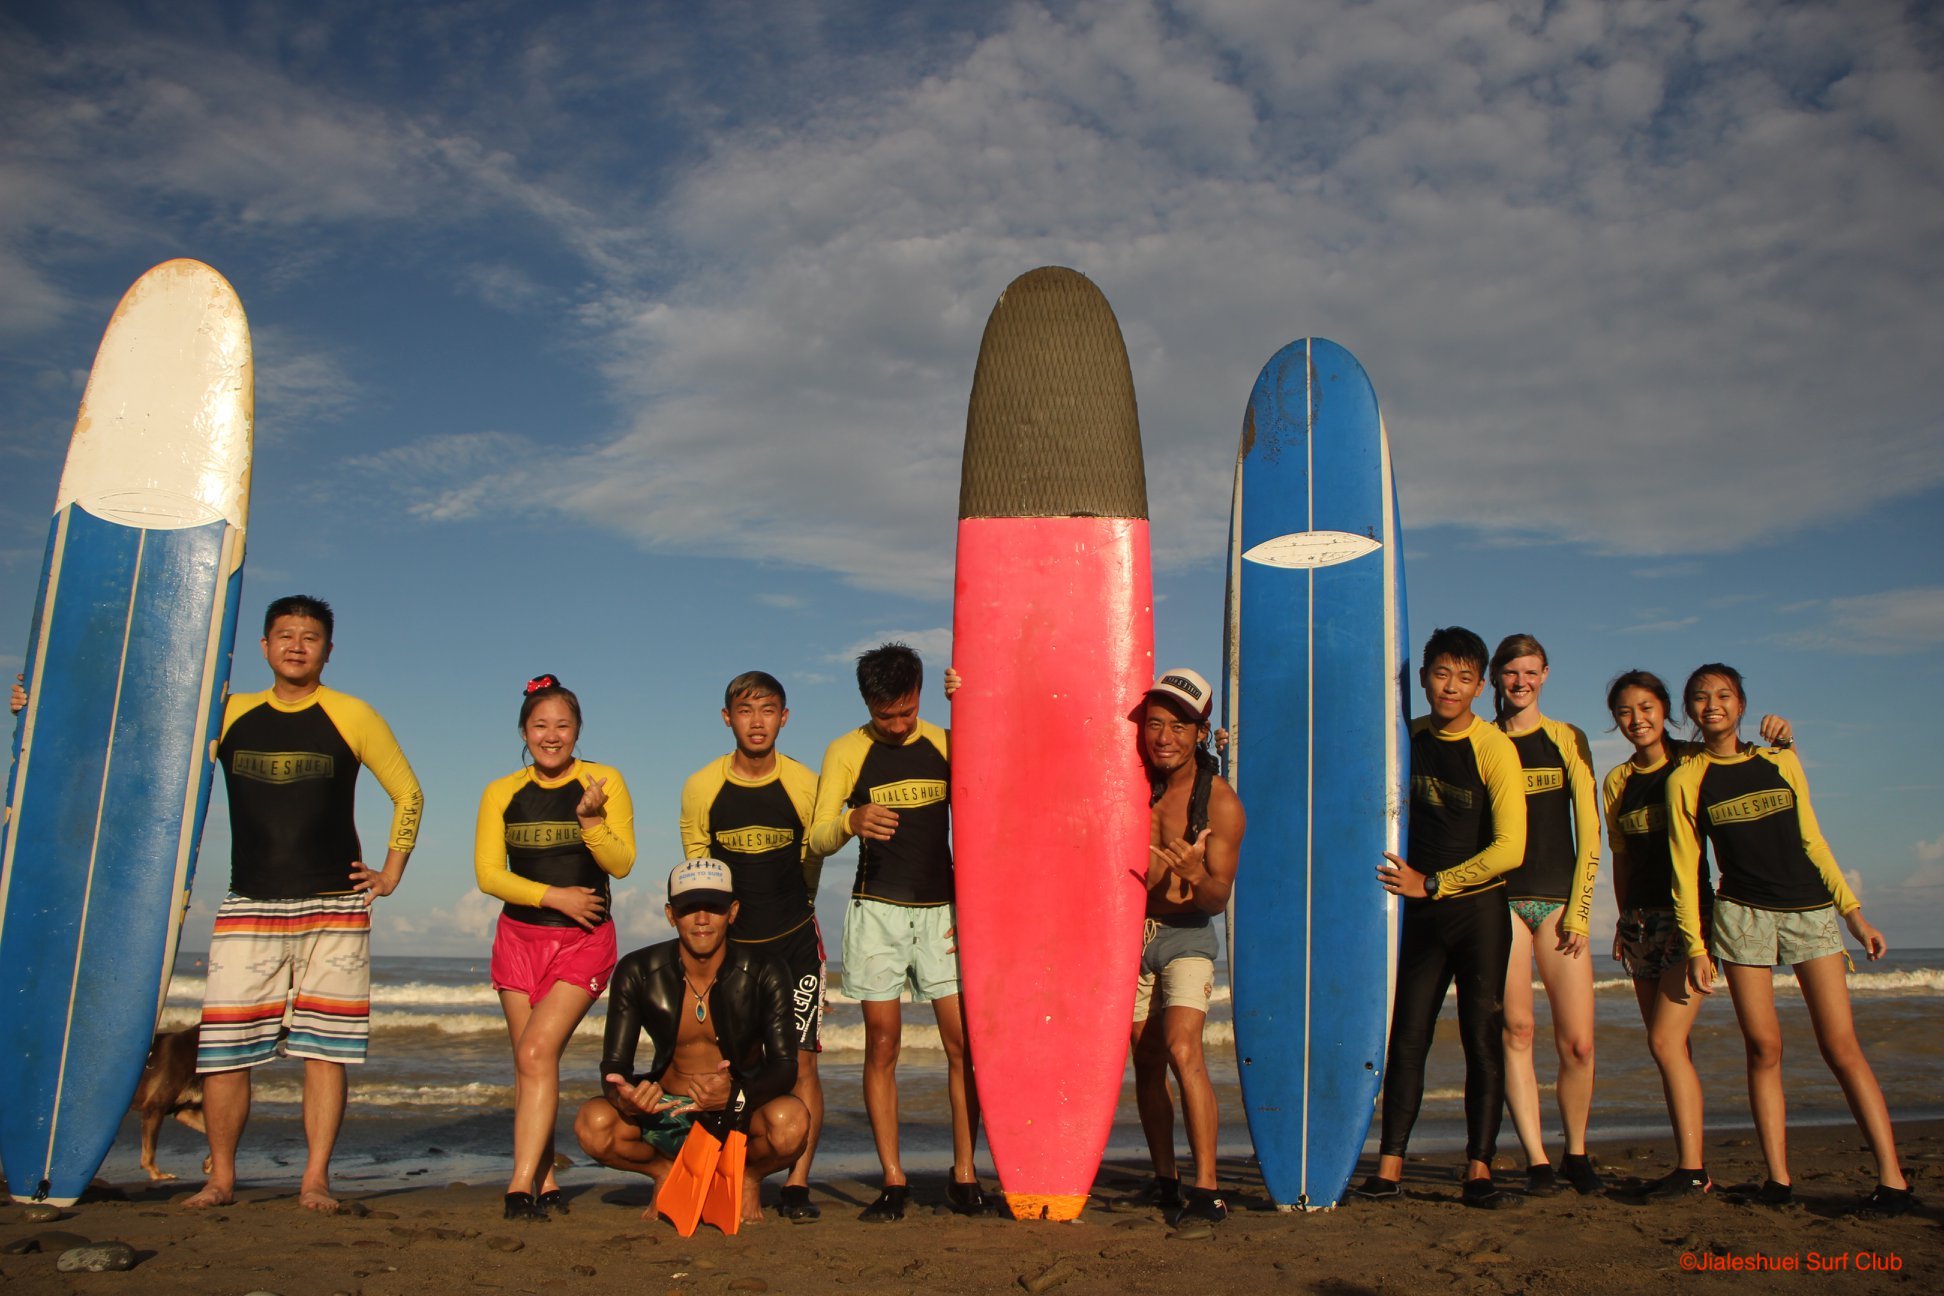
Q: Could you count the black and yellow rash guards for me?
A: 8